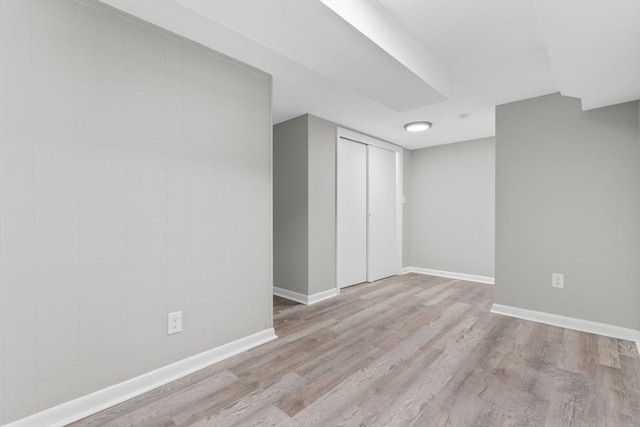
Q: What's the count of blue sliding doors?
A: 0